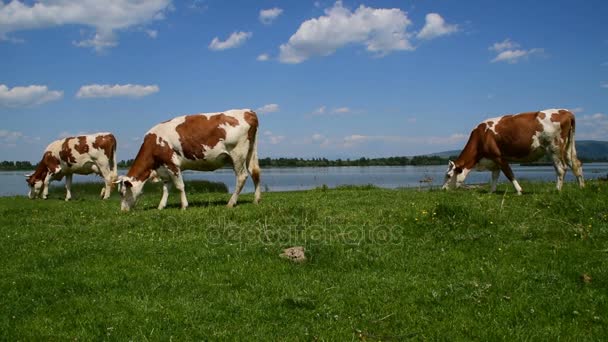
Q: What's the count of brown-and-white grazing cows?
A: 3